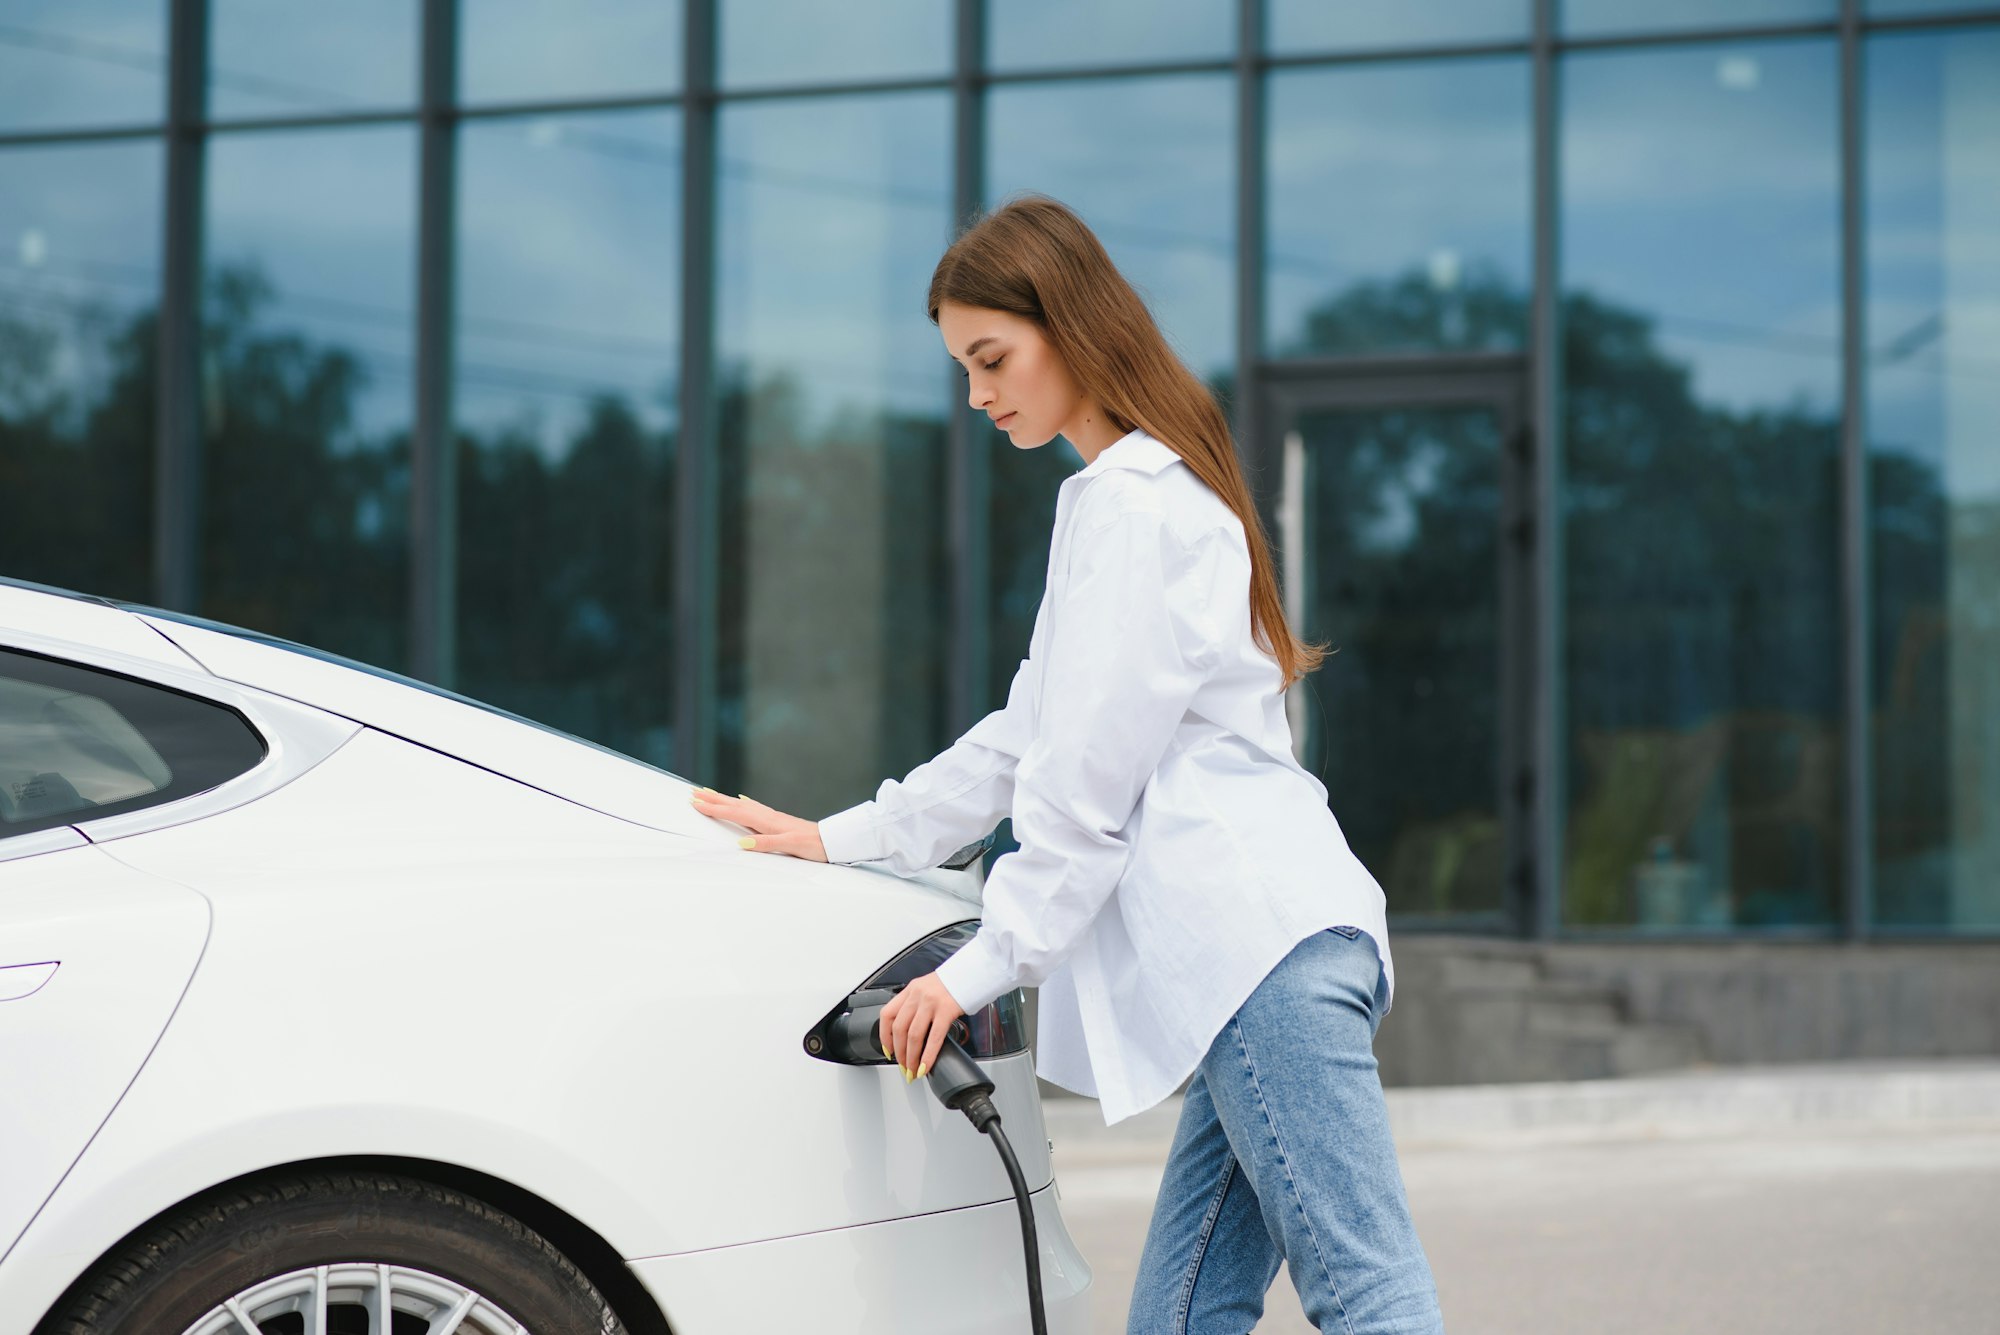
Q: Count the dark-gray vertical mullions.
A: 7